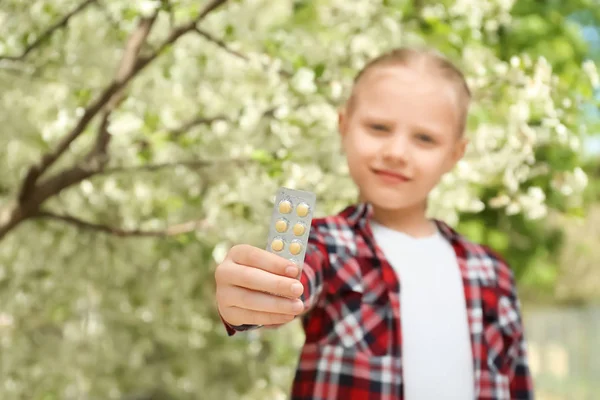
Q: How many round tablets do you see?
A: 6